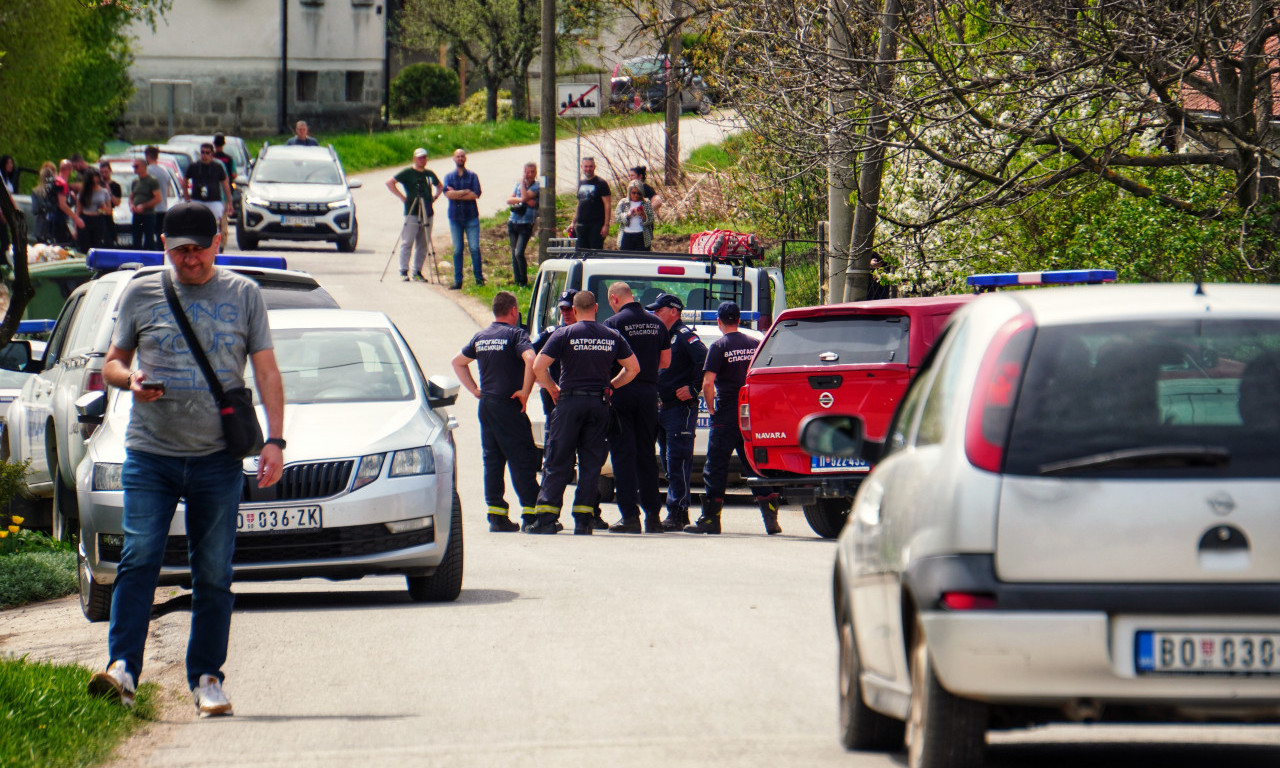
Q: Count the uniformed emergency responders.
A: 6